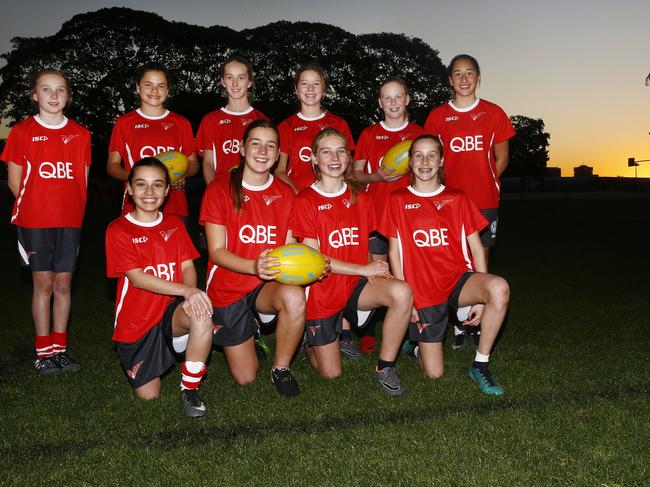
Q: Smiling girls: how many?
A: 10